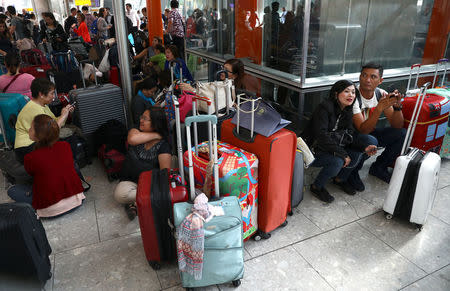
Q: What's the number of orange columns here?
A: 3